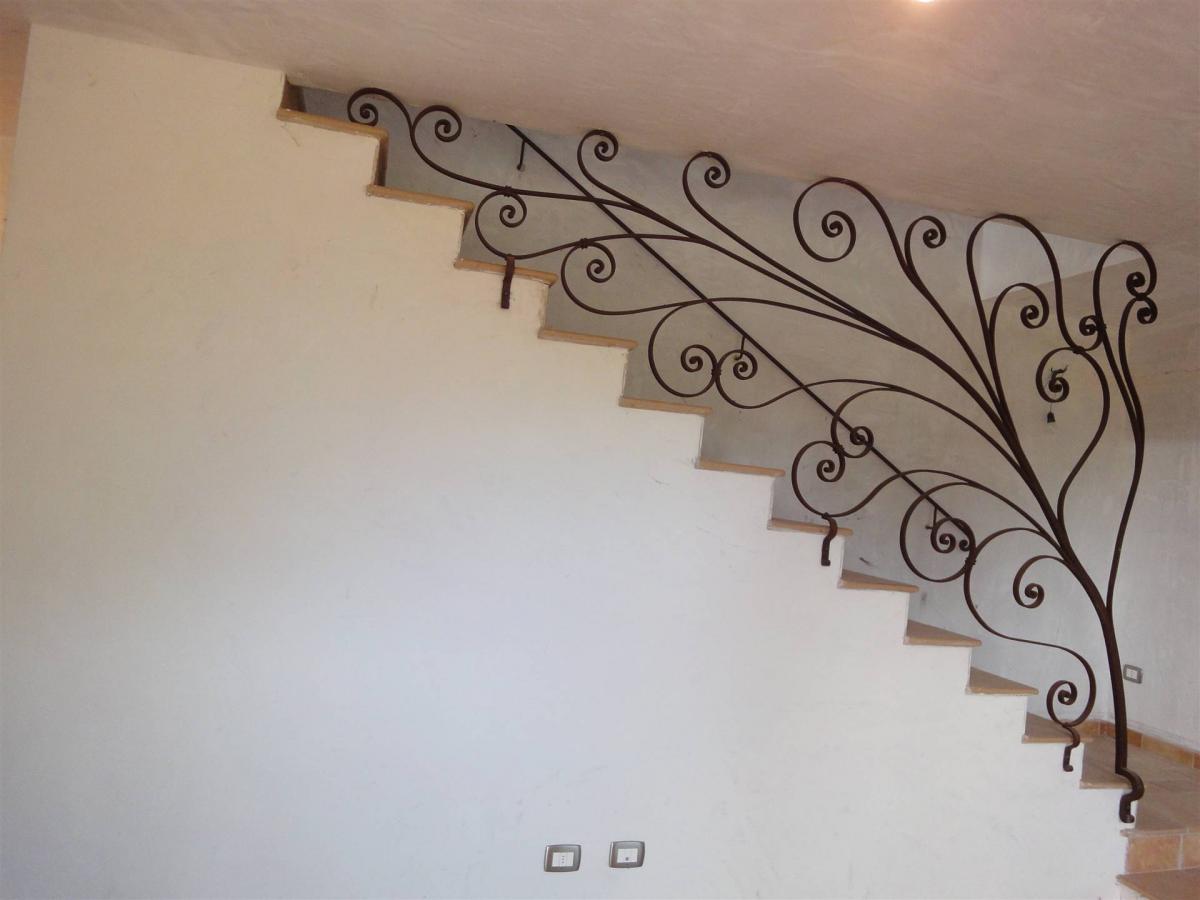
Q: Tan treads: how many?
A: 14